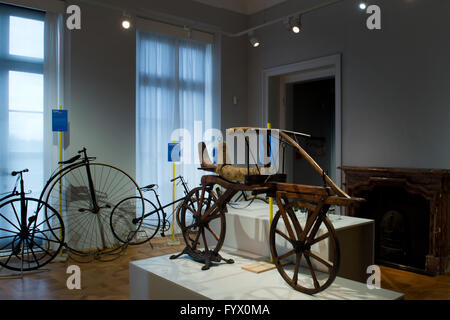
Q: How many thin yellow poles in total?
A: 3